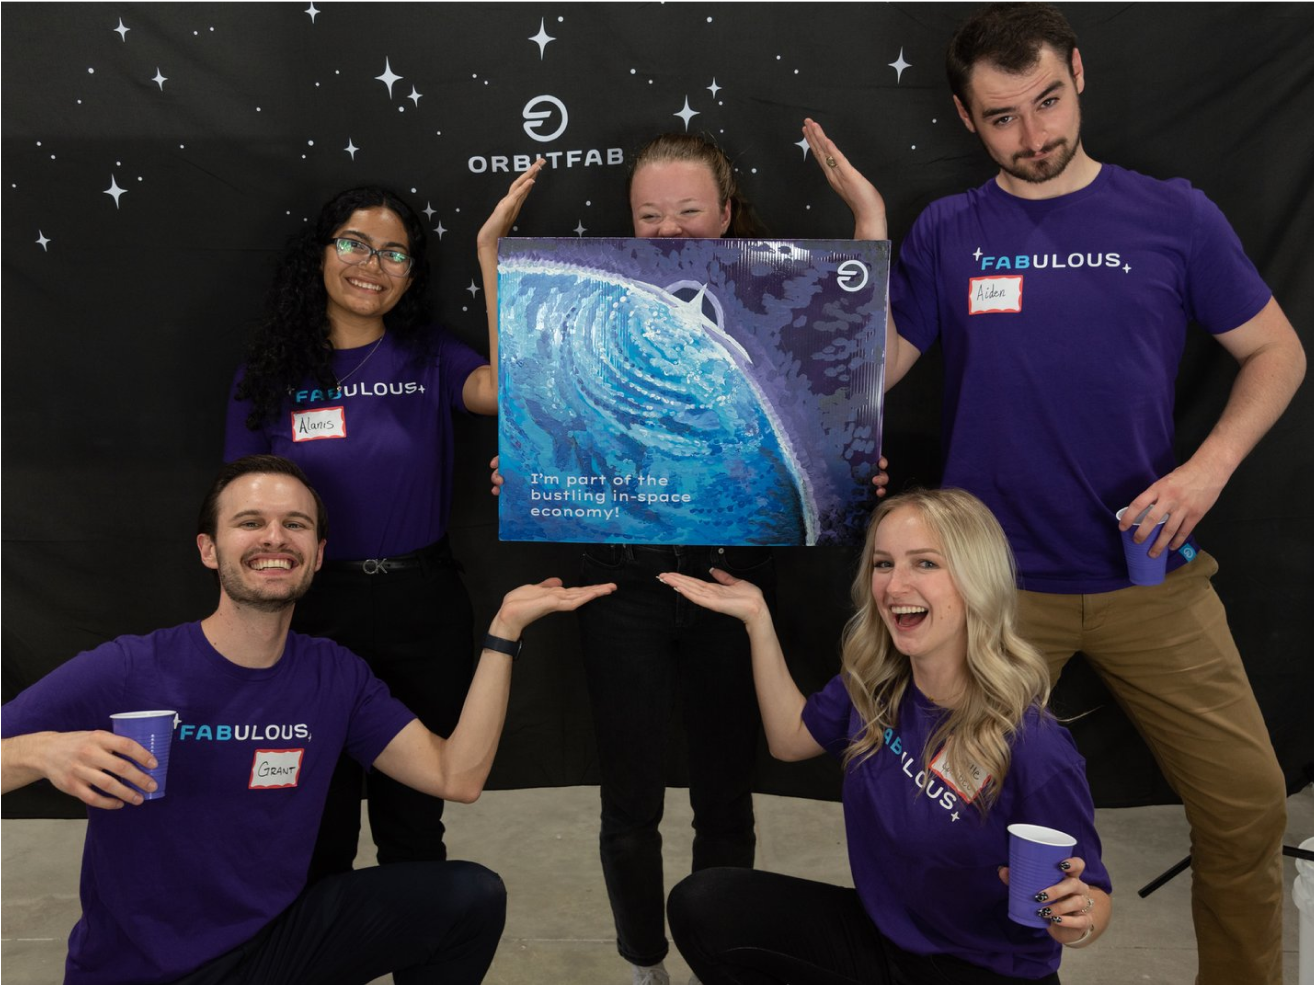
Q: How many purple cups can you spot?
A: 3